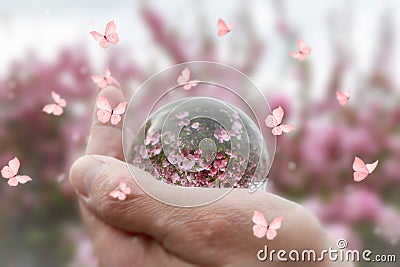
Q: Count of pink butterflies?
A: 13